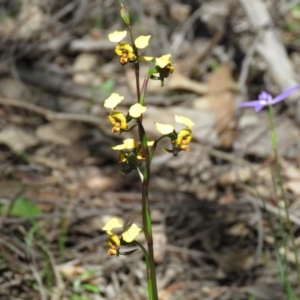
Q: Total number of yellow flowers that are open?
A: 6